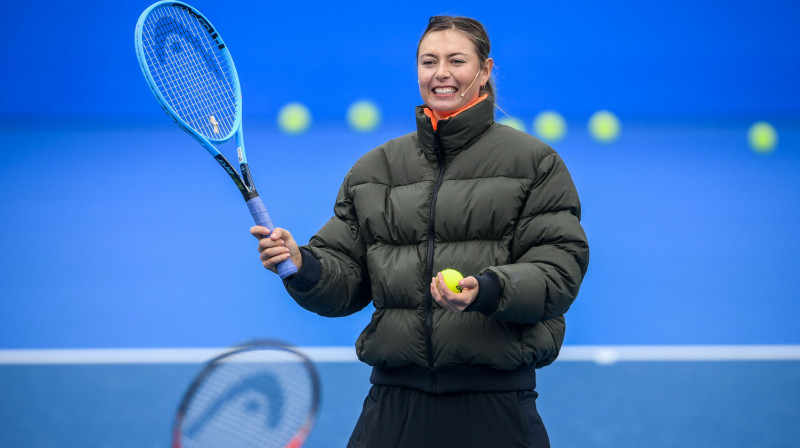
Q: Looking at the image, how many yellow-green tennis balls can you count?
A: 7